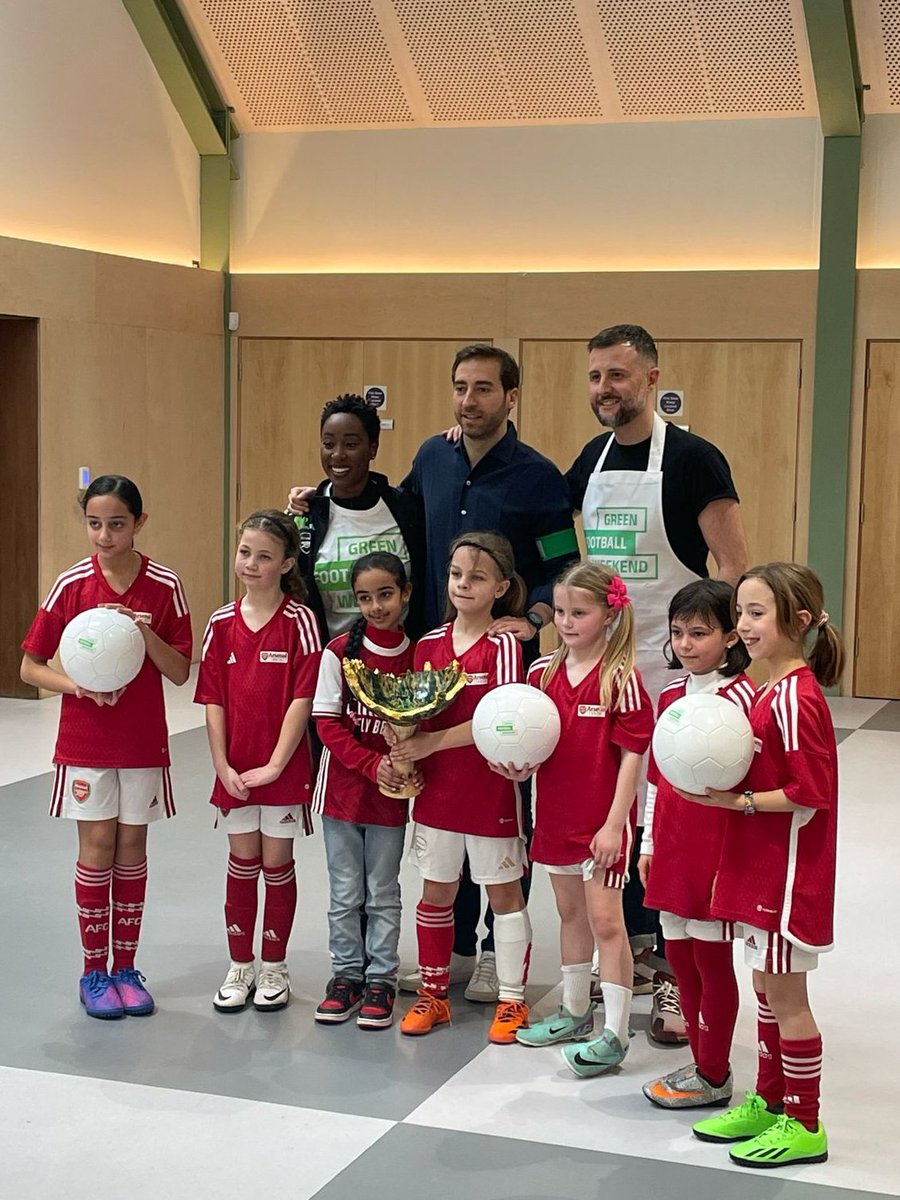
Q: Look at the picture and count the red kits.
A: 7